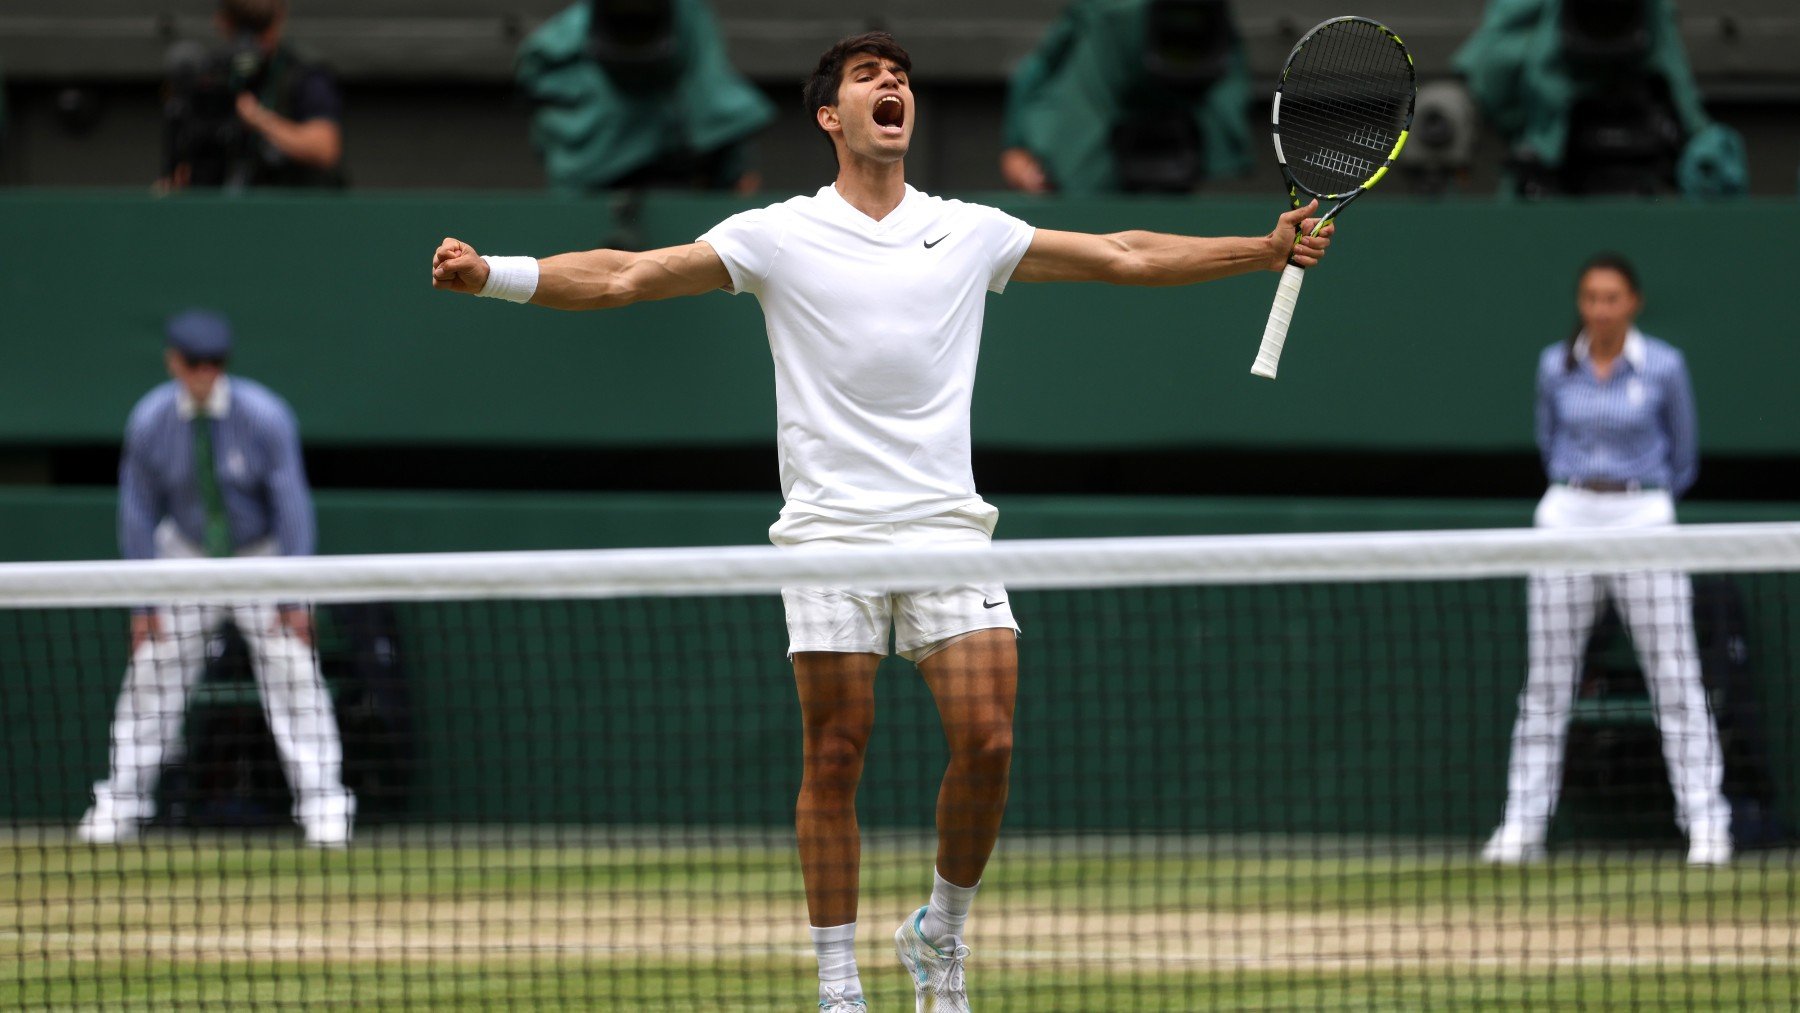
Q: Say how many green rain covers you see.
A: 3